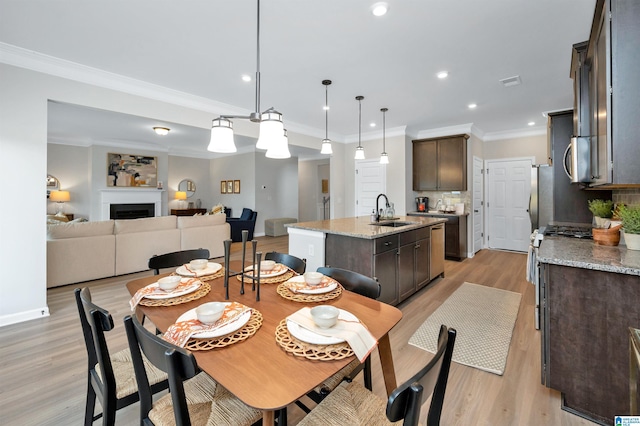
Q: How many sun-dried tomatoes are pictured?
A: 0